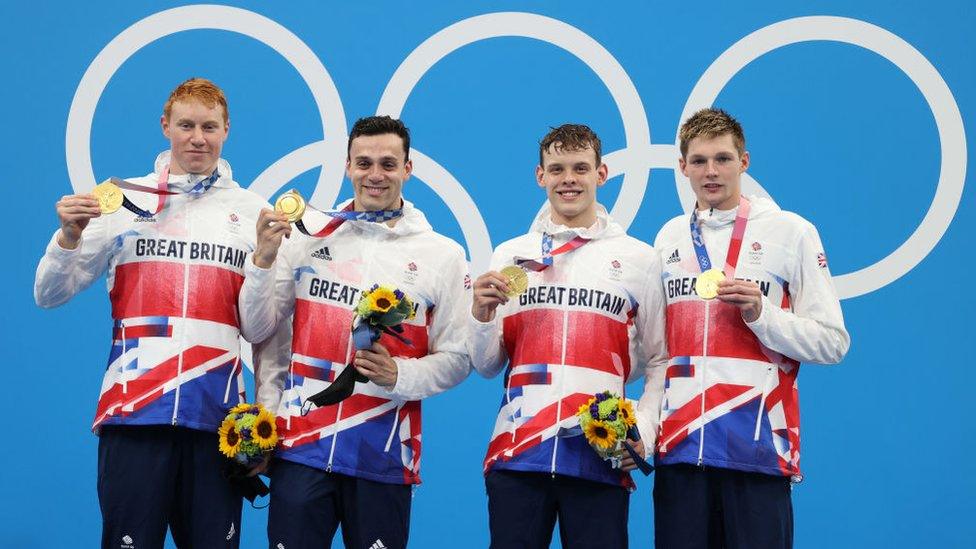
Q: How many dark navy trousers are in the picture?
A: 4